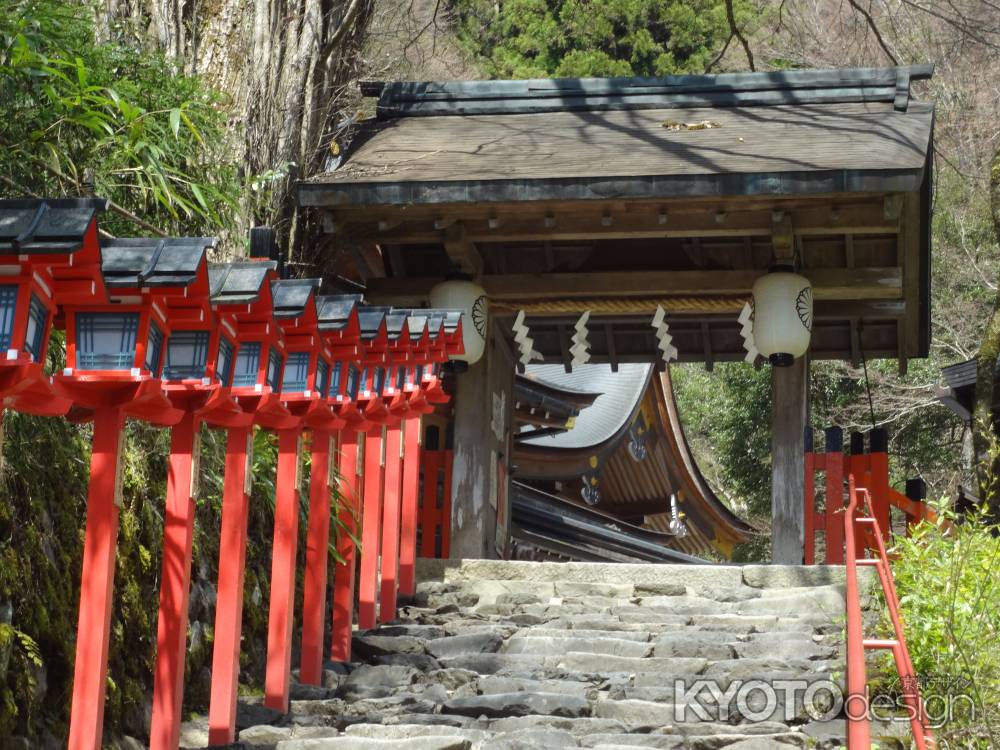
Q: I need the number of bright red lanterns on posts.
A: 10